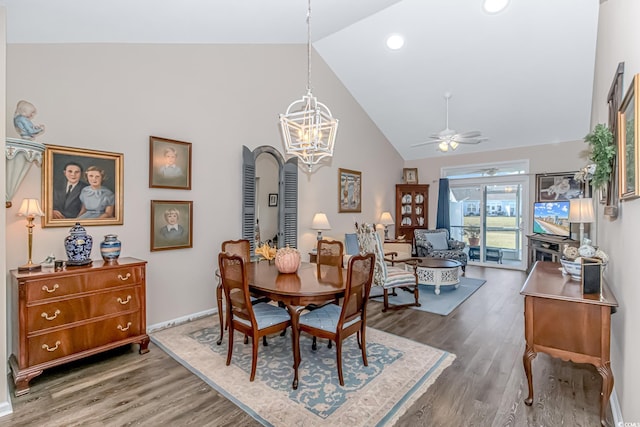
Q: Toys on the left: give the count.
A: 1